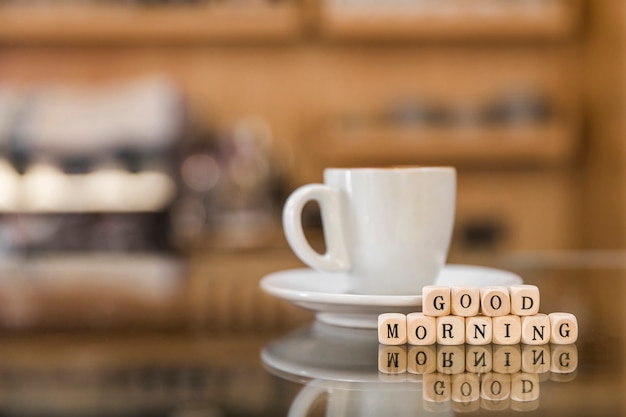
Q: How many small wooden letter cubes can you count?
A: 11